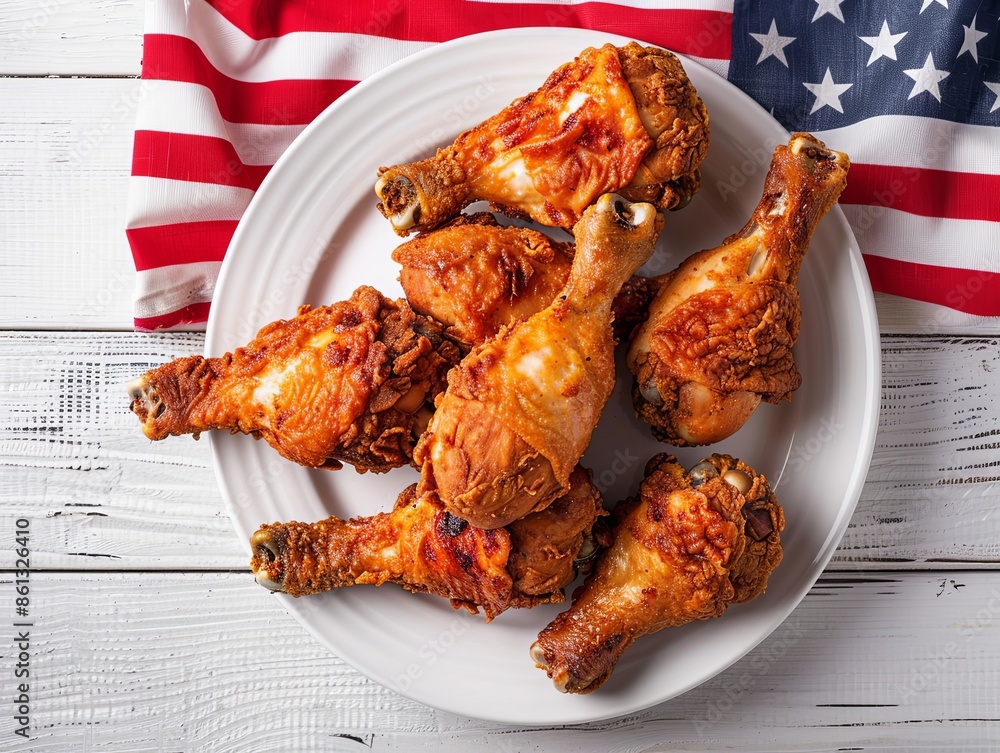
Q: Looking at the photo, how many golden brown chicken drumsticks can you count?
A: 7